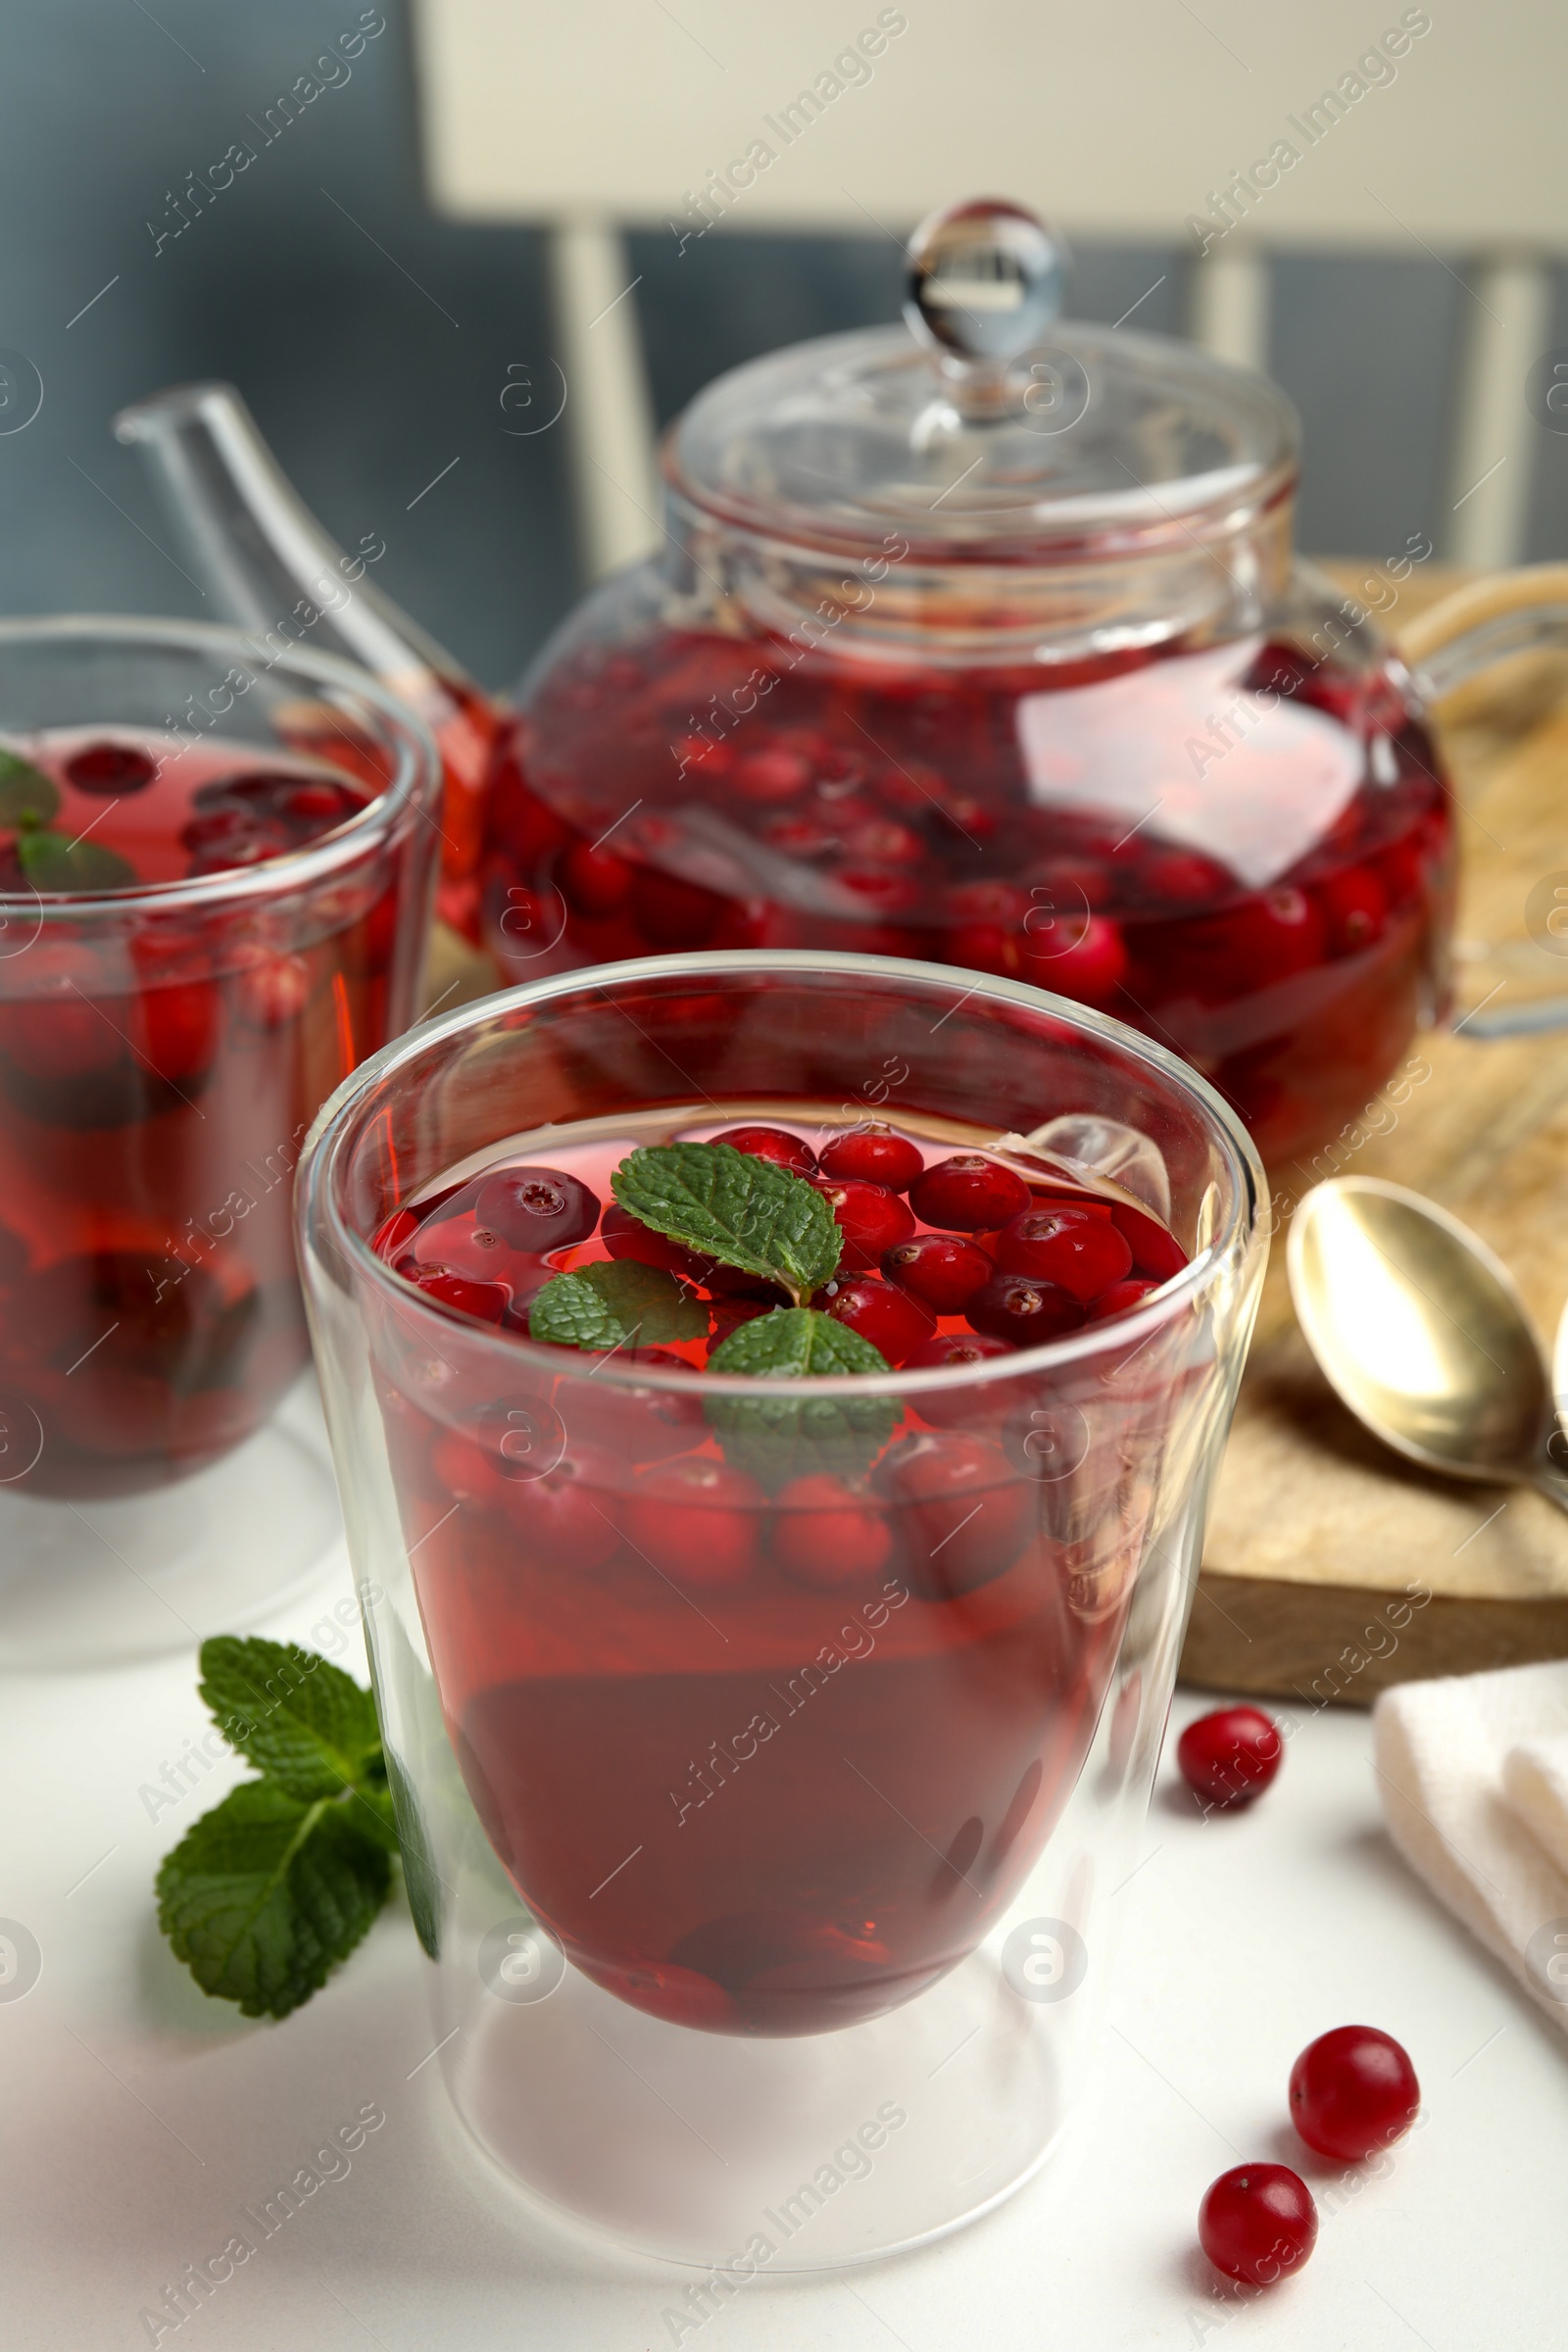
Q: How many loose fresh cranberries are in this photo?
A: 3